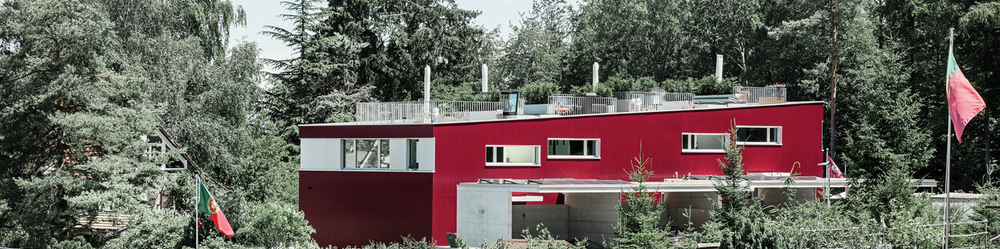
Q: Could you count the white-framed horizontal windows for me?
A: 4